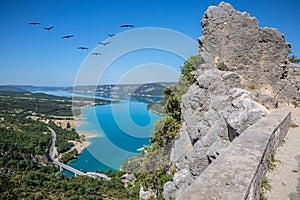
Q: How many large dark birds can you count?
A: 8